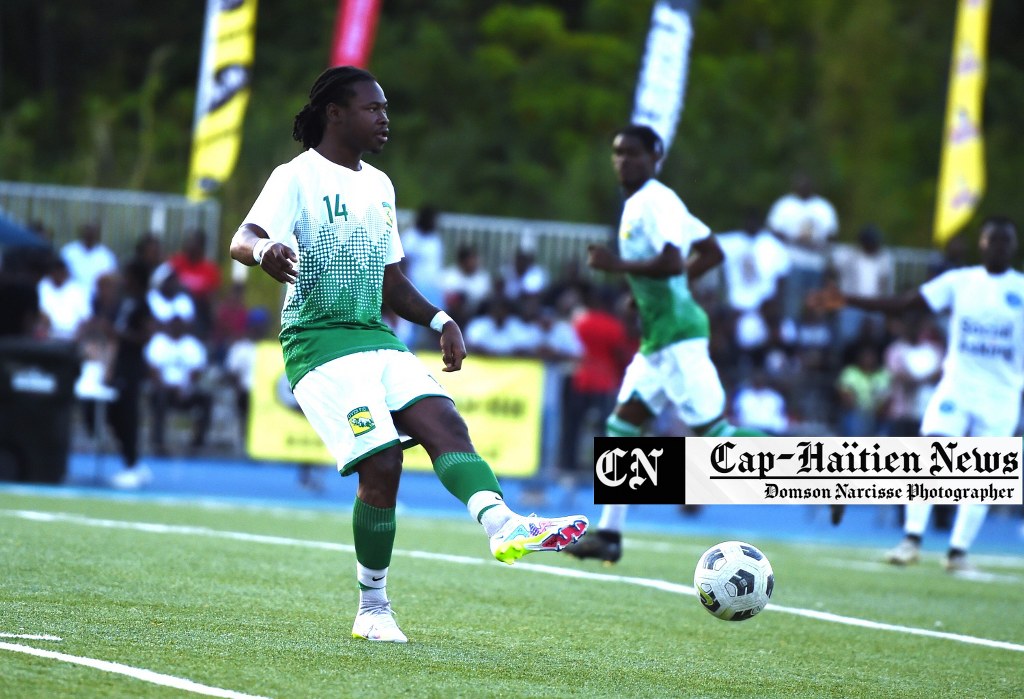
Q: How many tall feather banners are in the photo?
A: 4